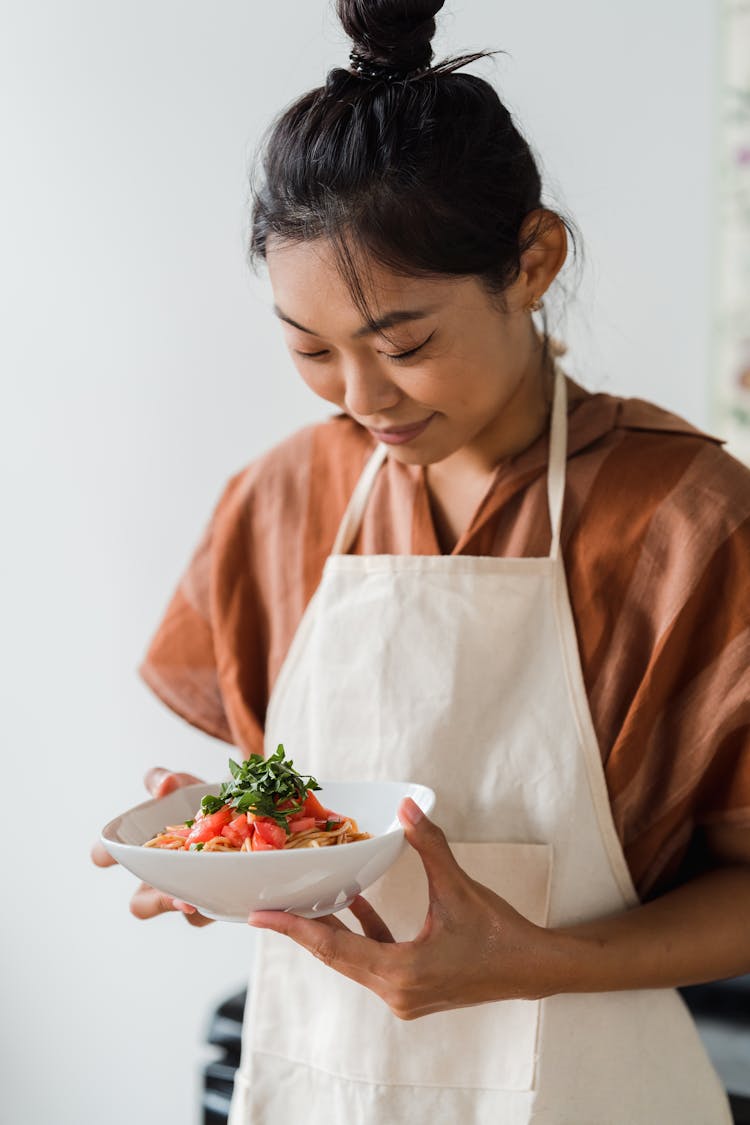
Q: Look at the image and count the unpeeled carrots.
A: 0